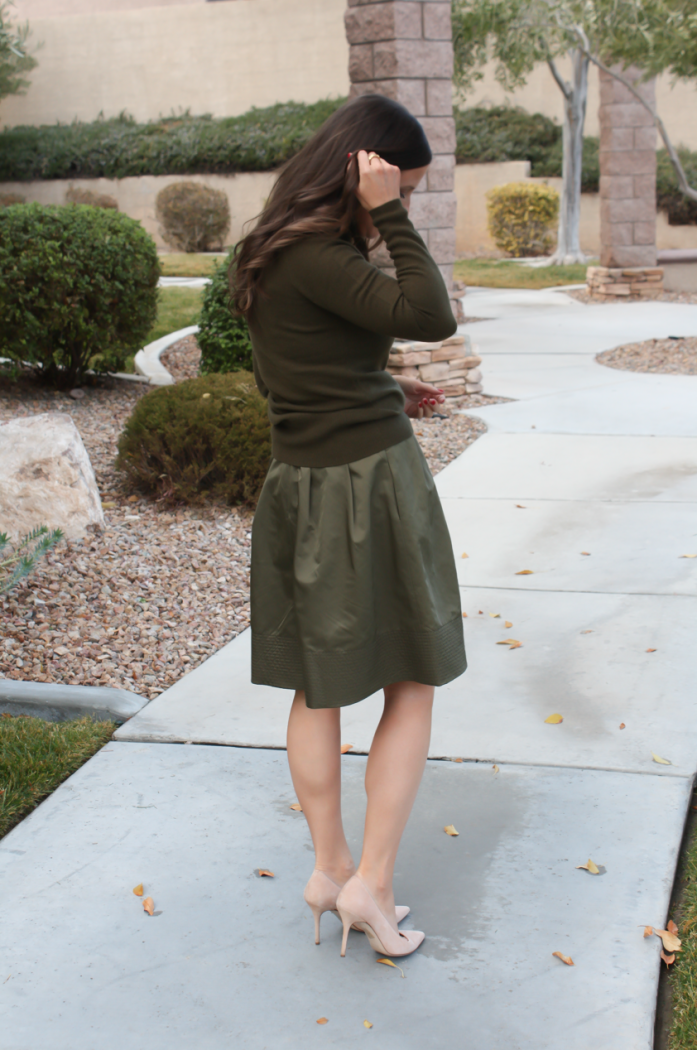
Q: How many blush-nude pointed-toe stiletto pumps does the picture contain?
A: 2